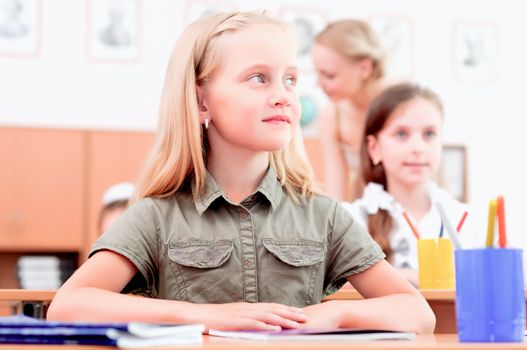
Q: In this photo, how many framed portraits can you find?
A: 6